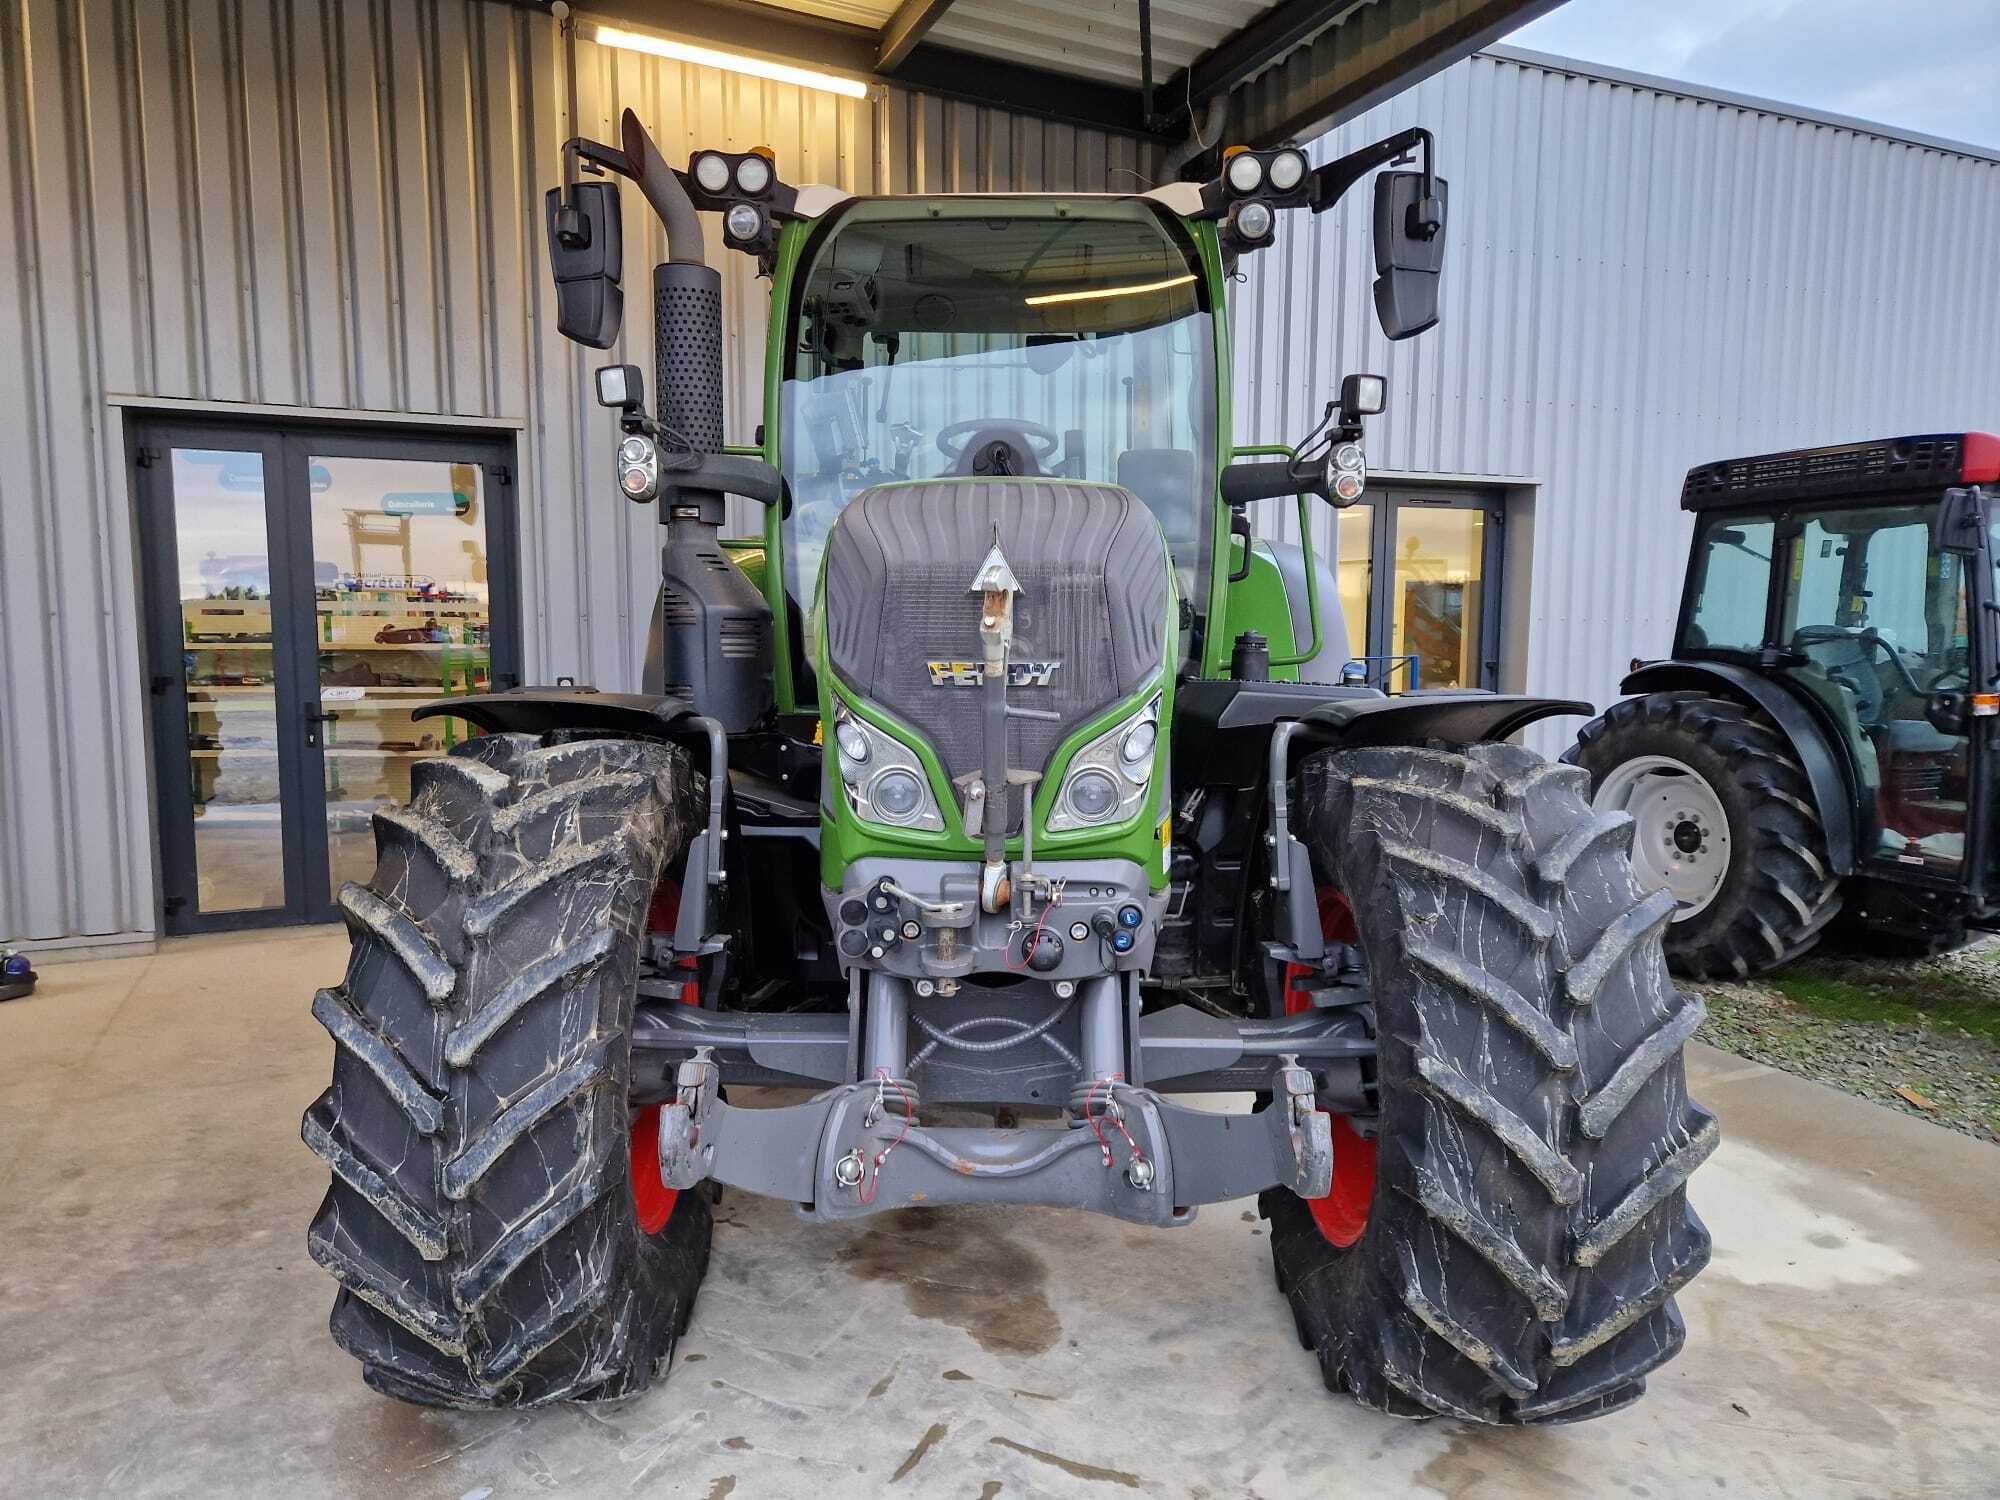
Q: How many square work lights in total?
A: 2